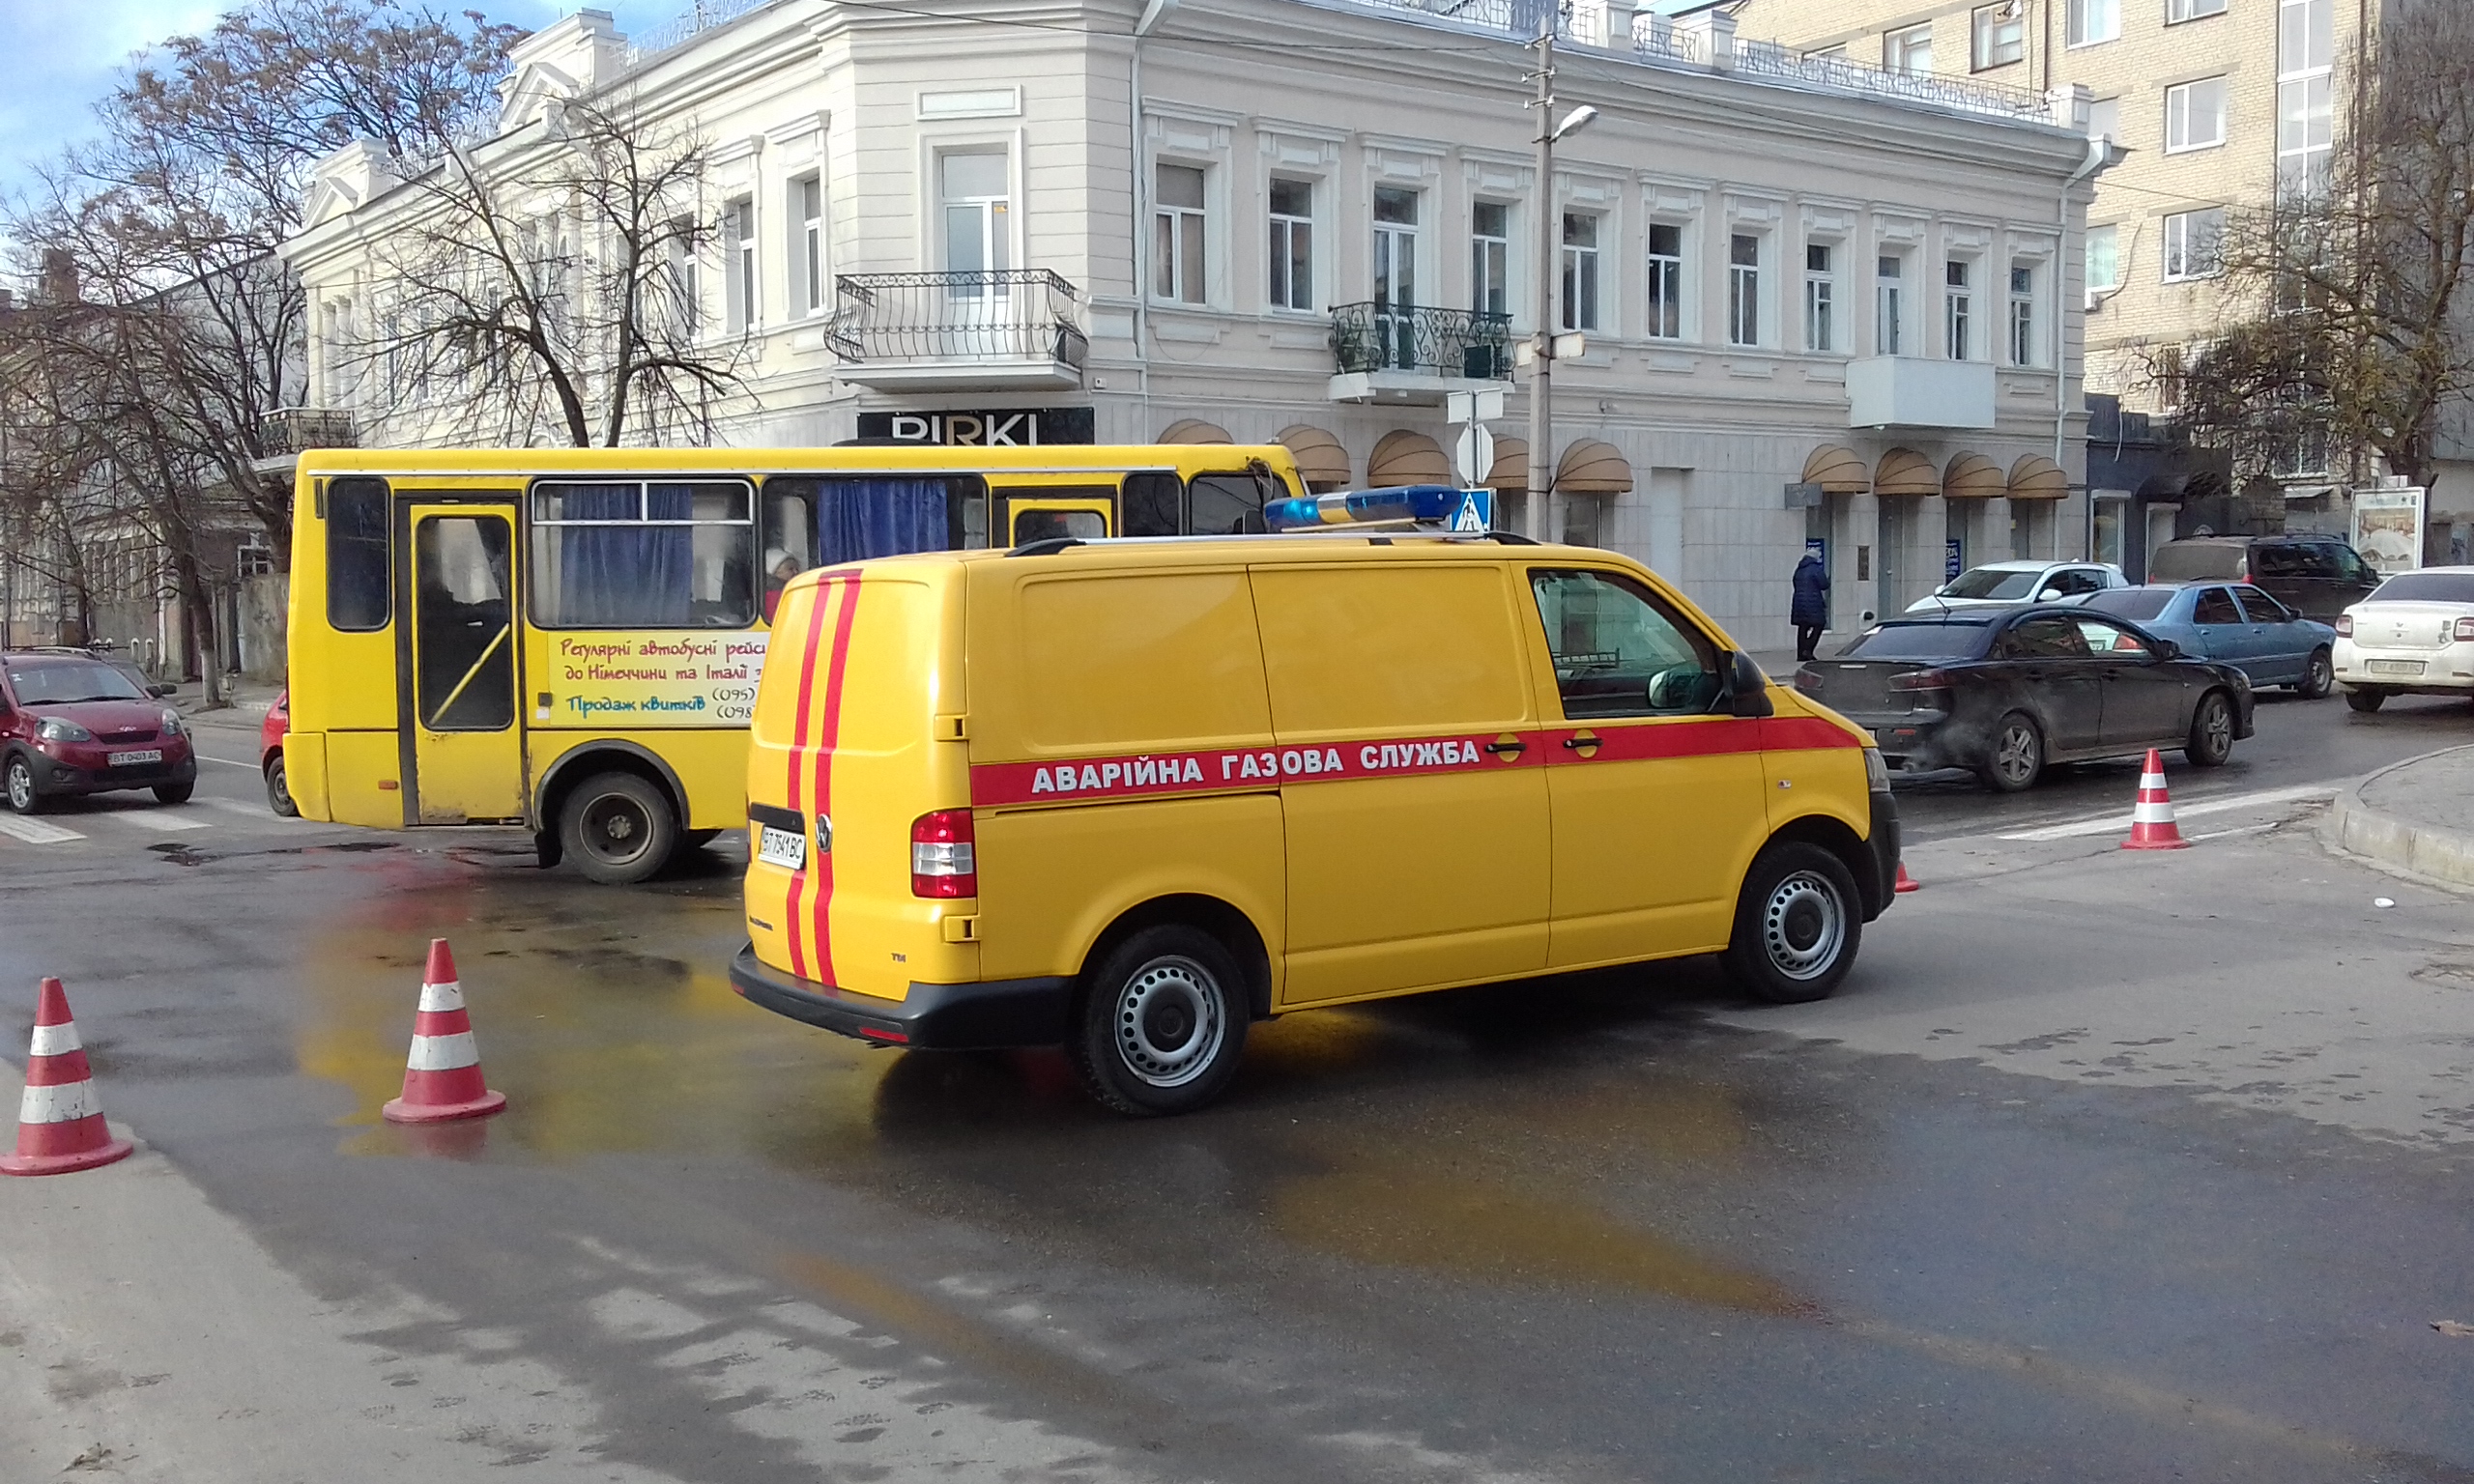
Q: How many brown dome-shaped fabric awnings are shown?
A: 9